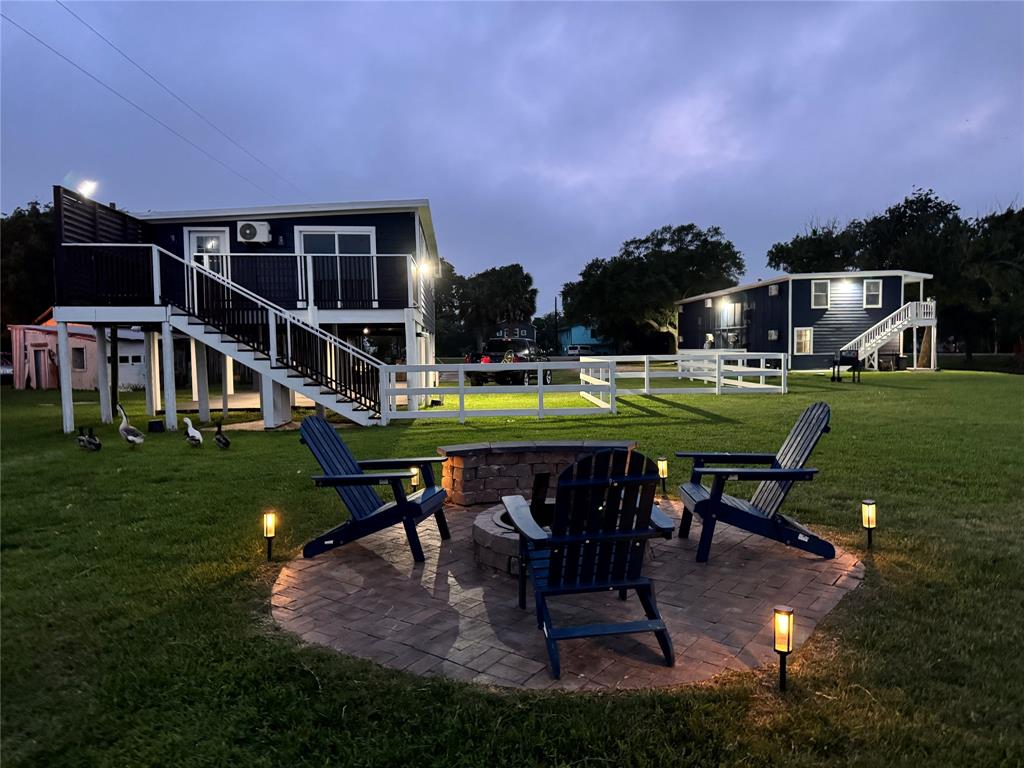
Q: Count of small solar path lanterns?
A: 5